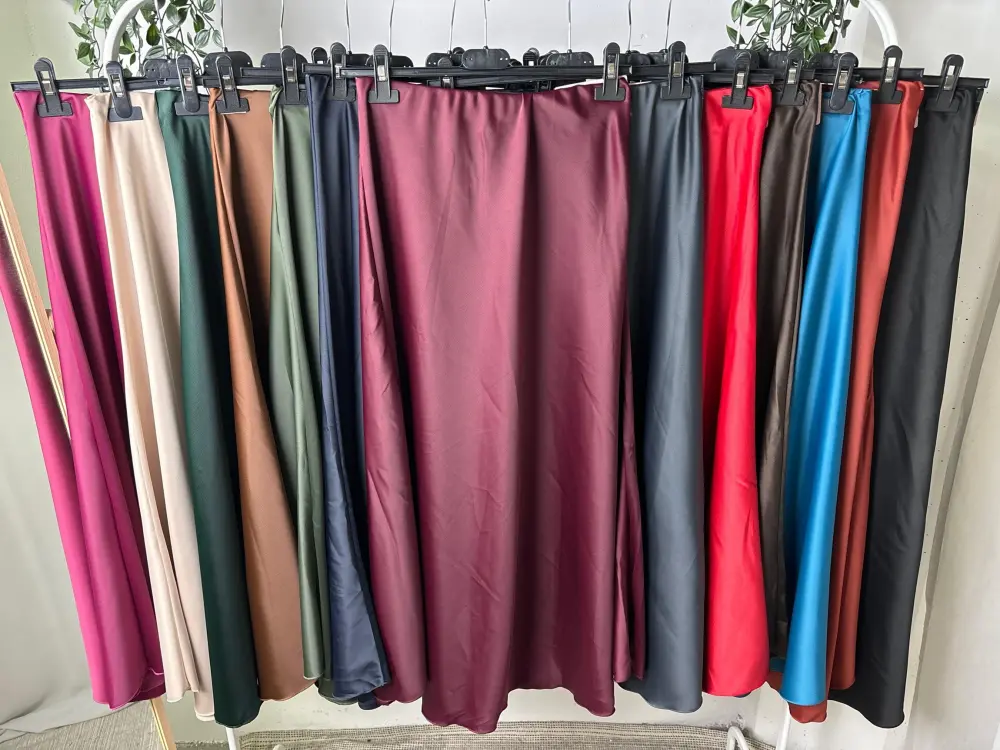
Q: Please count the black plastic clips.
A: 14